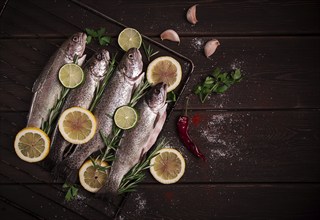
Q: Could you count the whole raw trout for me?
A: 4